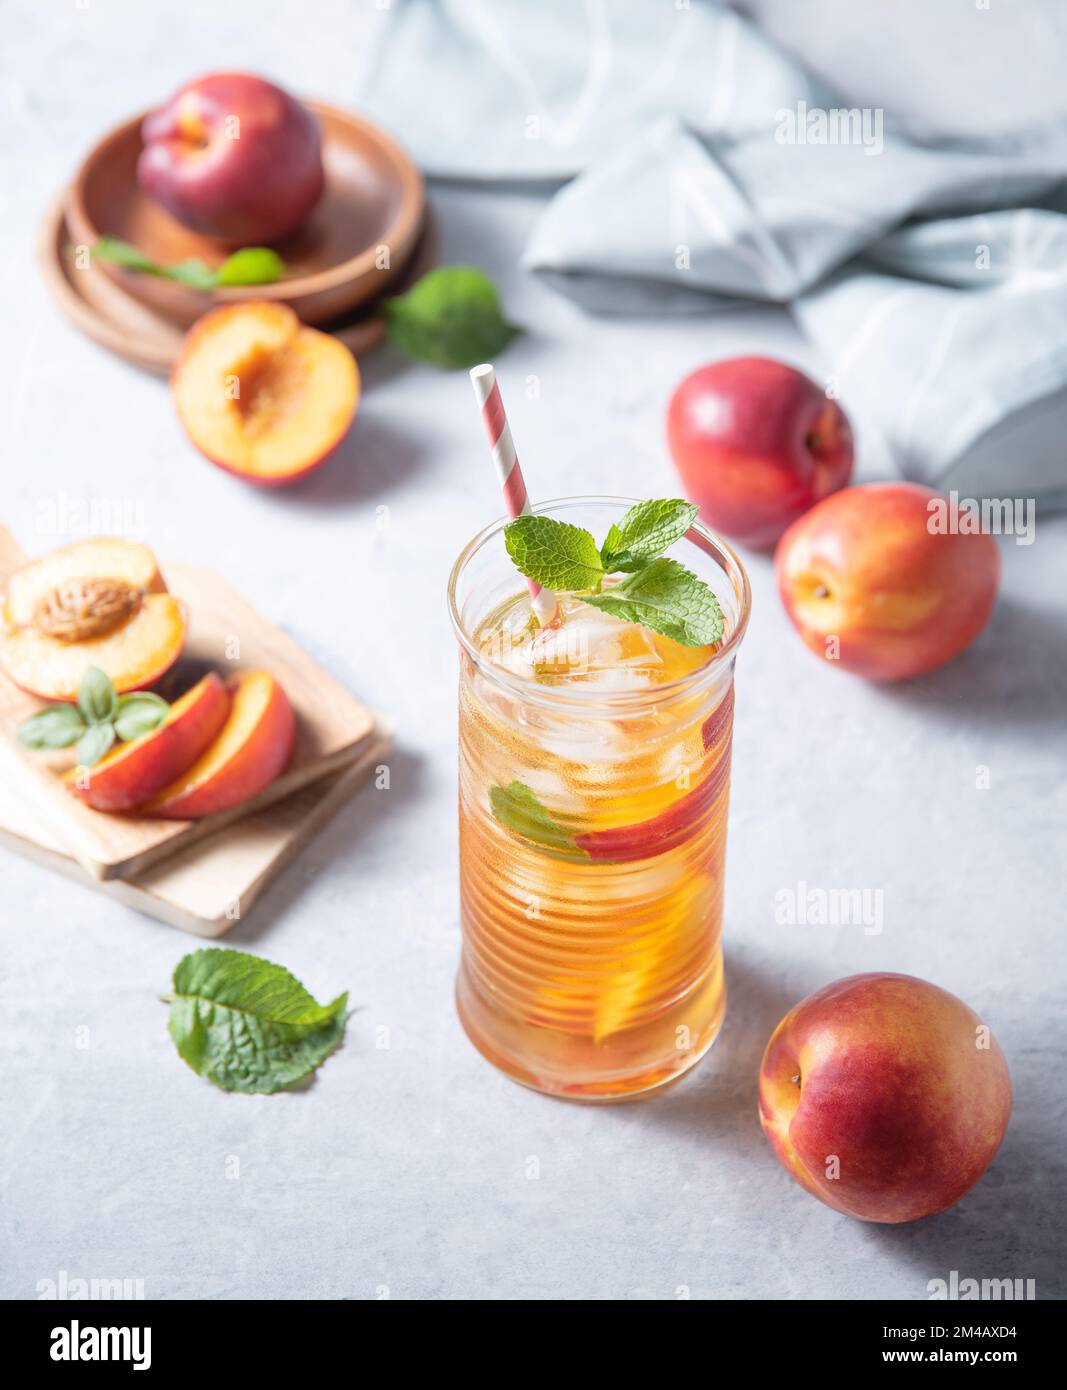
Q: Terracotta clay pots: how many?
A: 0